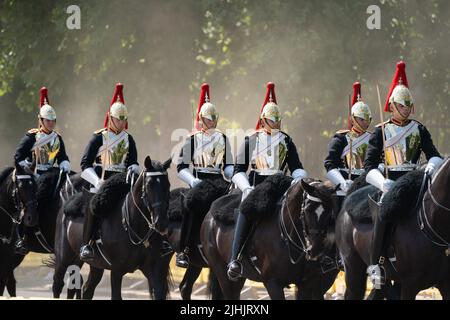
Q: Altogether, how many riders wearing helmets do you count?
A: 6